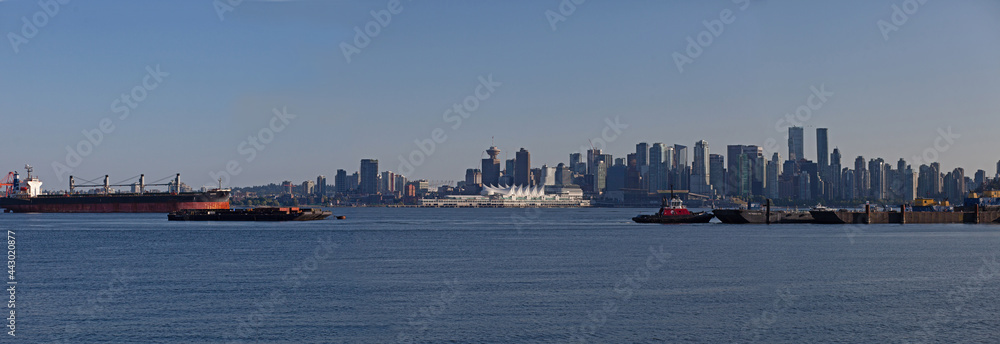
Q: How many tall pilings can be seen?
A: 4